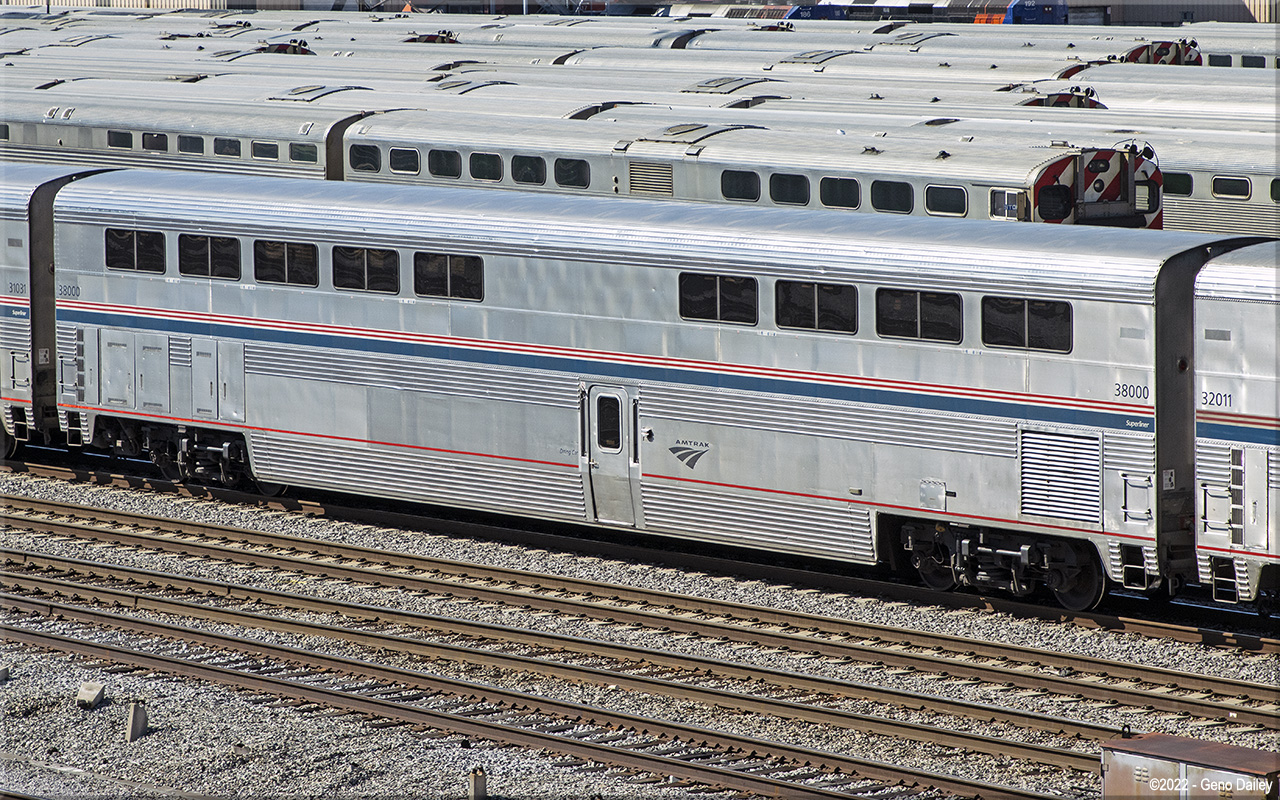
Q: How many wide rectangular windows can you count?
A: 9